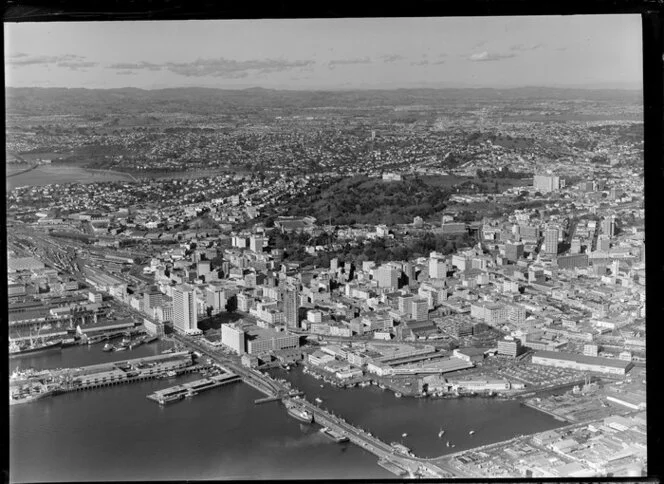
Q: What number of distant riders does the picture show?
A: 0